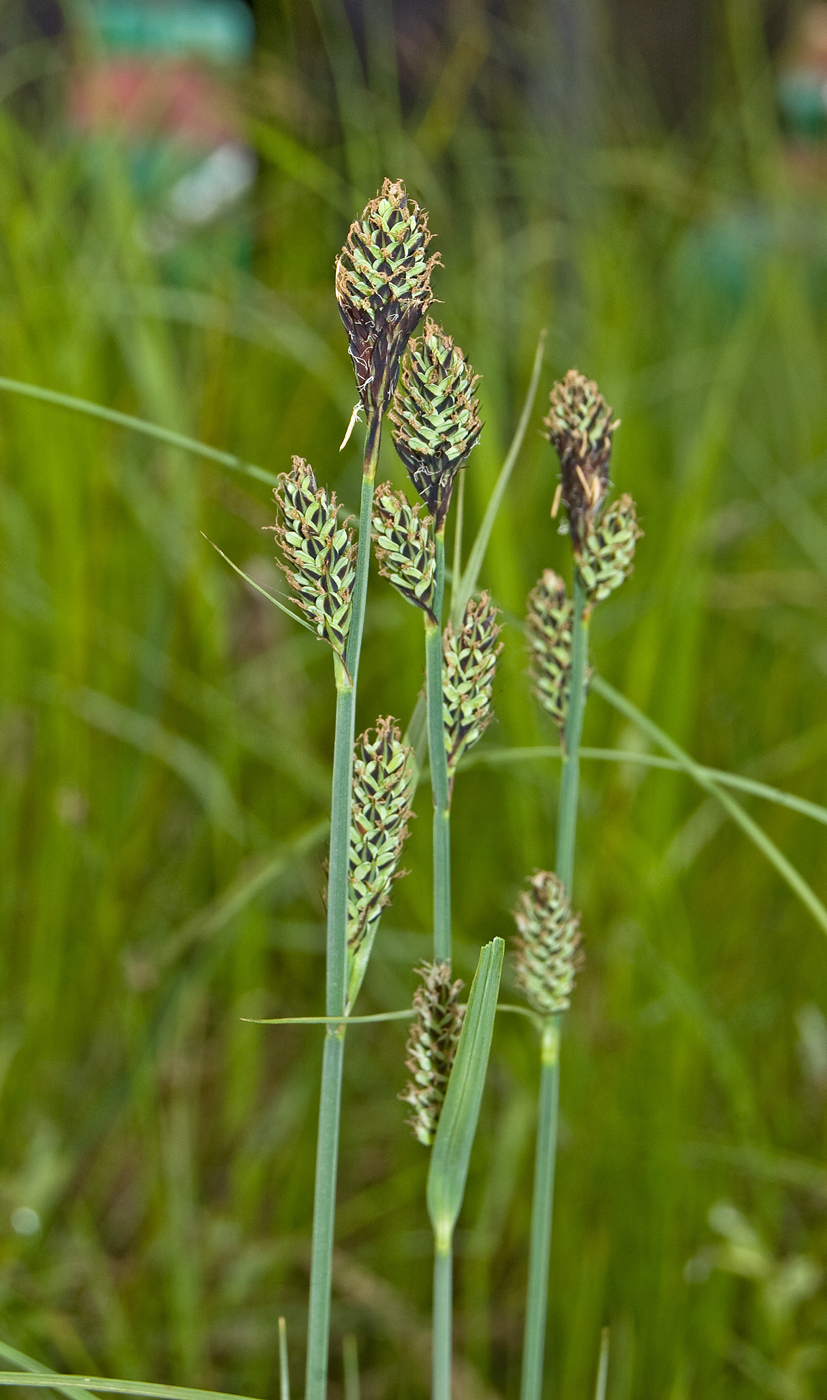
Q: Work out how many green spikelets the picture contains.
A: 11